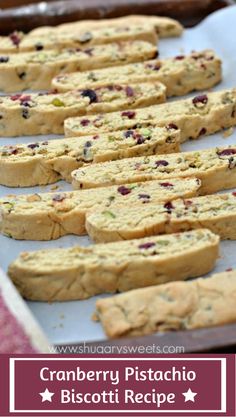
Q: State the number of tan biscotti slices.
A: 12